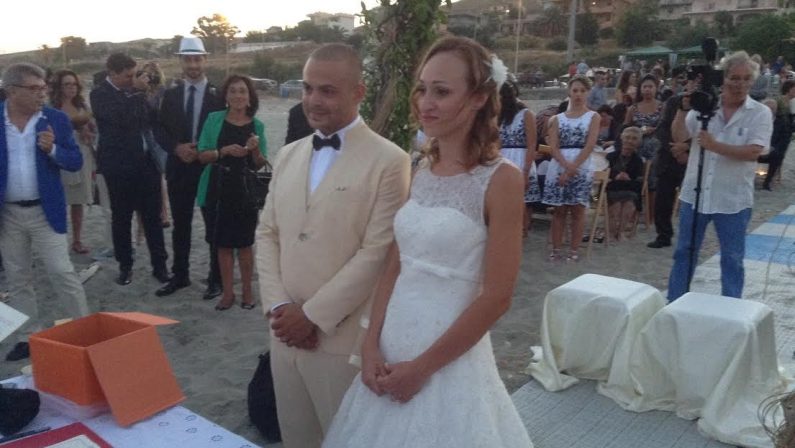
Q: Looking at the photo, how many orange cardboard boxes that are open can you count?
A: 1